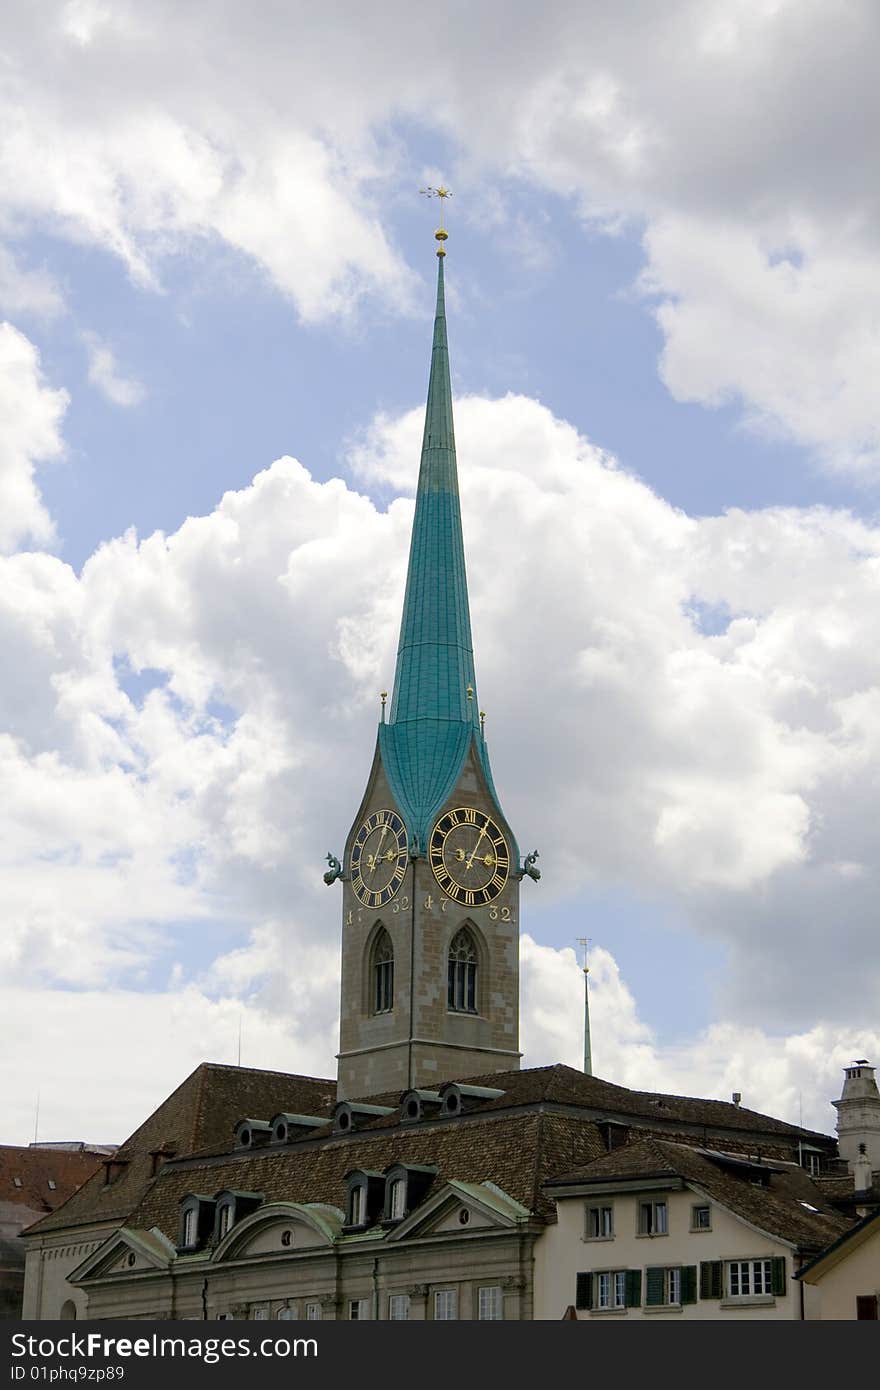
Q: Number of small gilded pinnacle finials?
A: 3